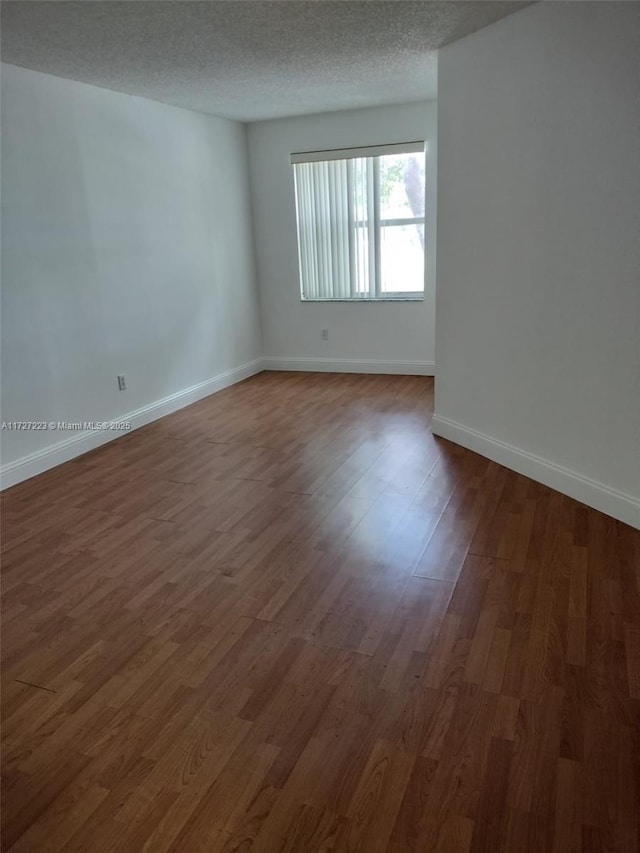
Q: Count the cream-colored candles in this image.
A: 0